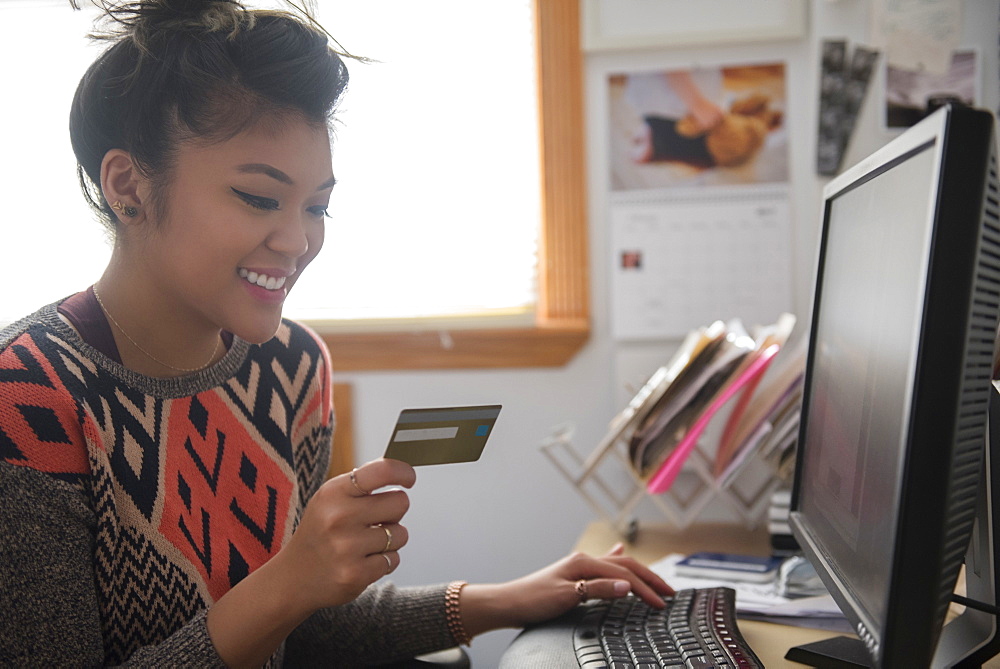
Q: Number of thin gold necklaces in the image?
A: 1